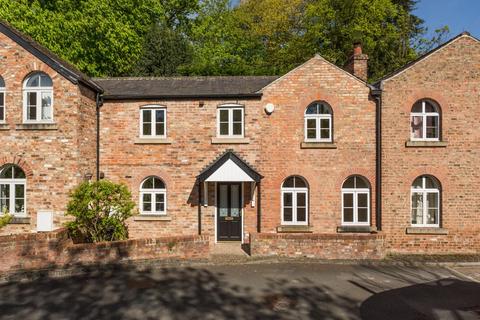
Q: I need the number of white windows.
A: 11